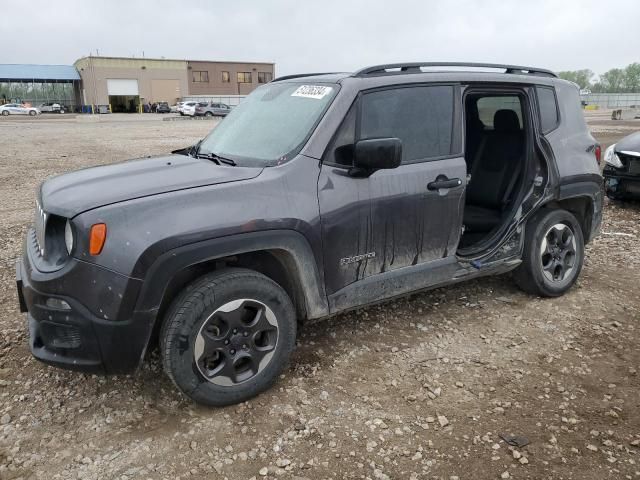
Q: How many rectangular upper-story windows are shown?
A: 4